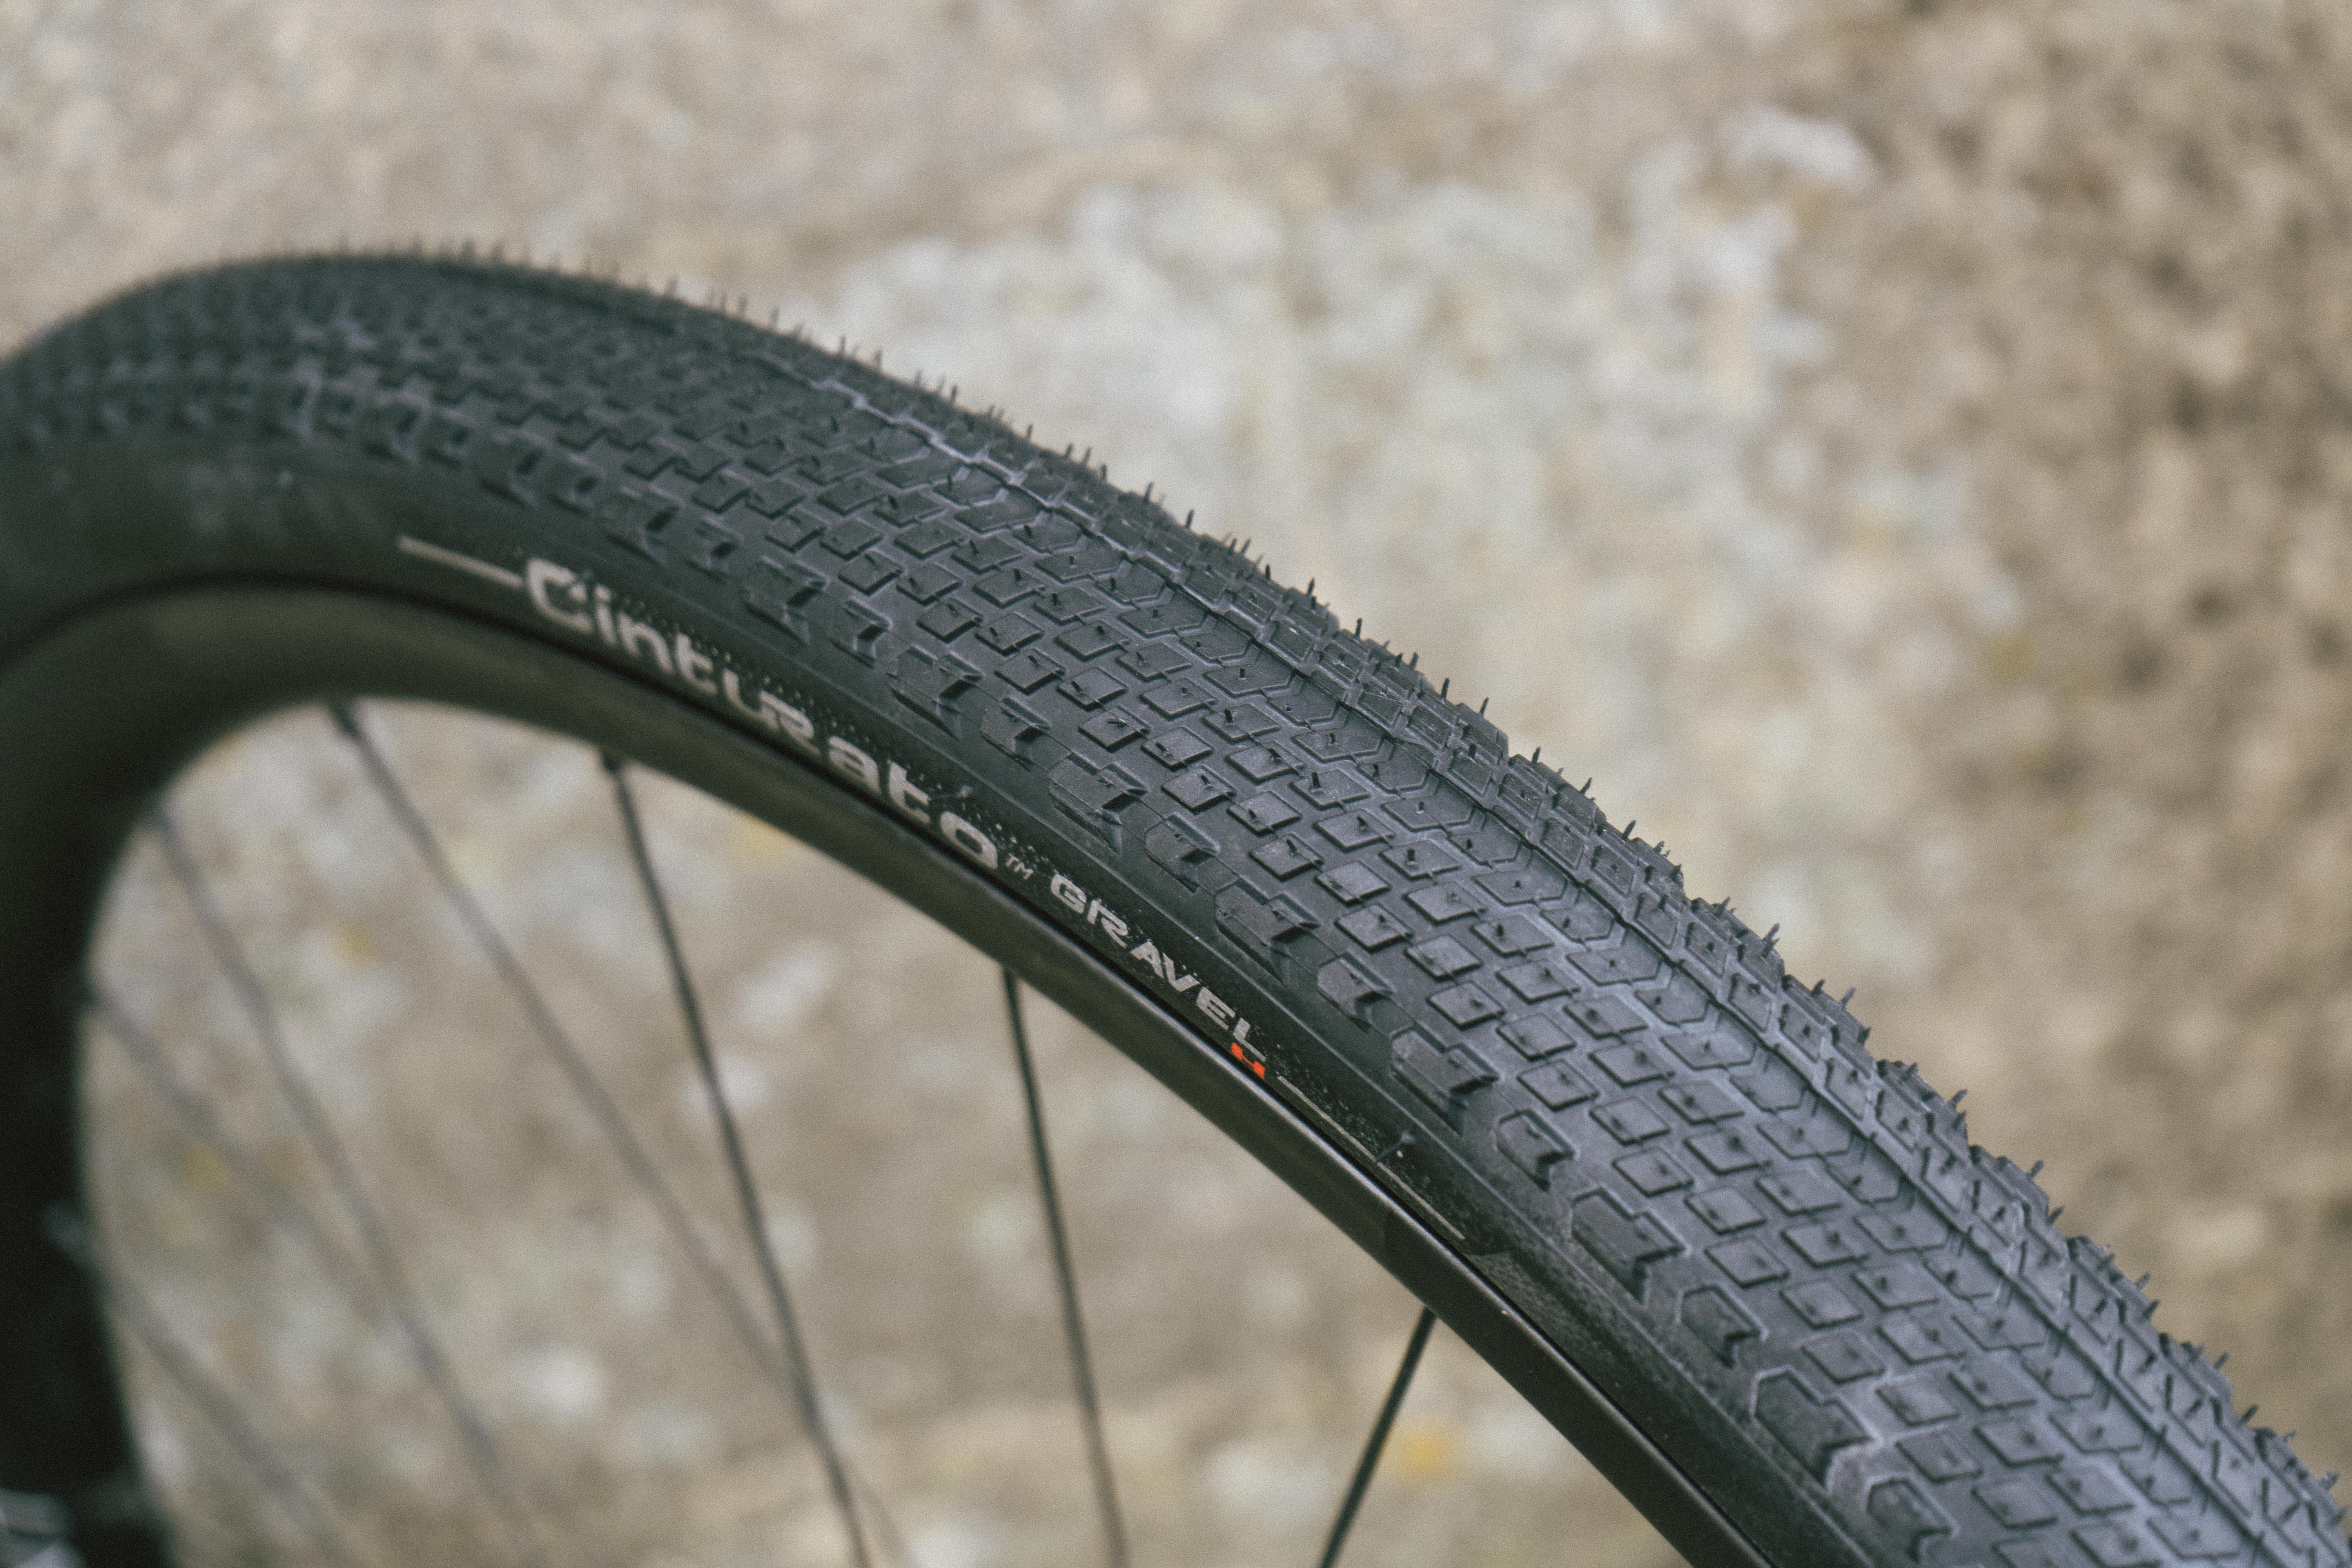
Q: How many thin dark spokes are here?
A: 7